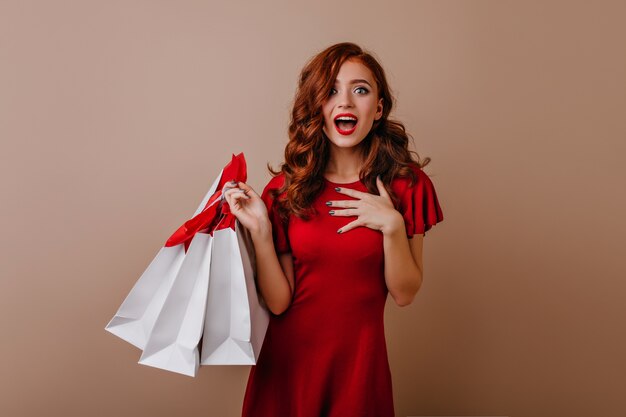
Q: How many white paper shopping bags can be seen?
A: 3